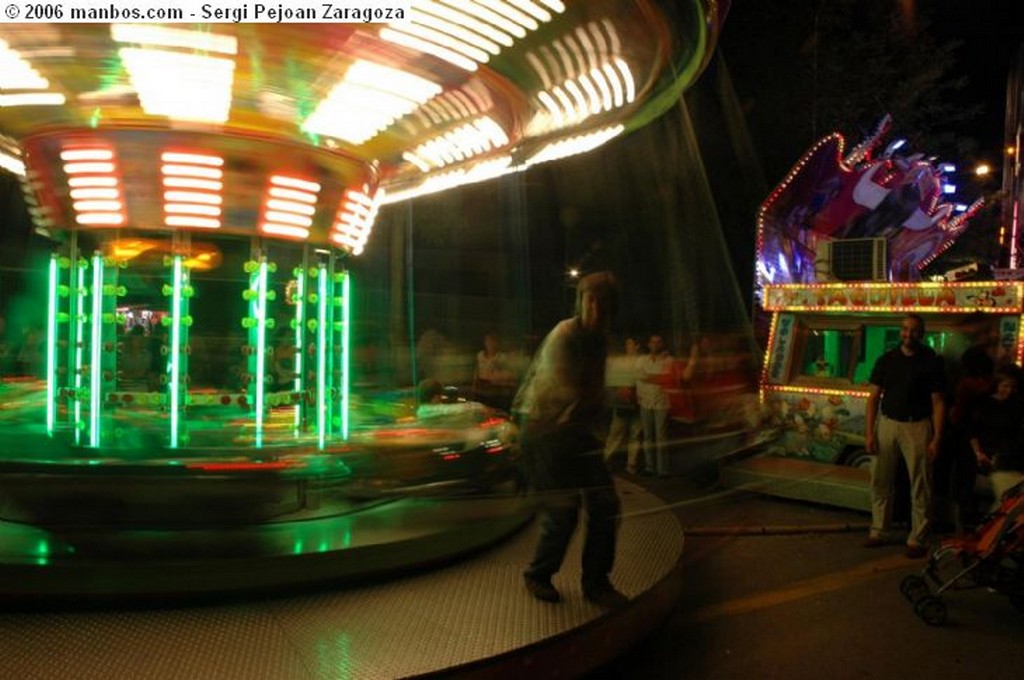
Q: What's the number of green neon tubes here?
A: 8